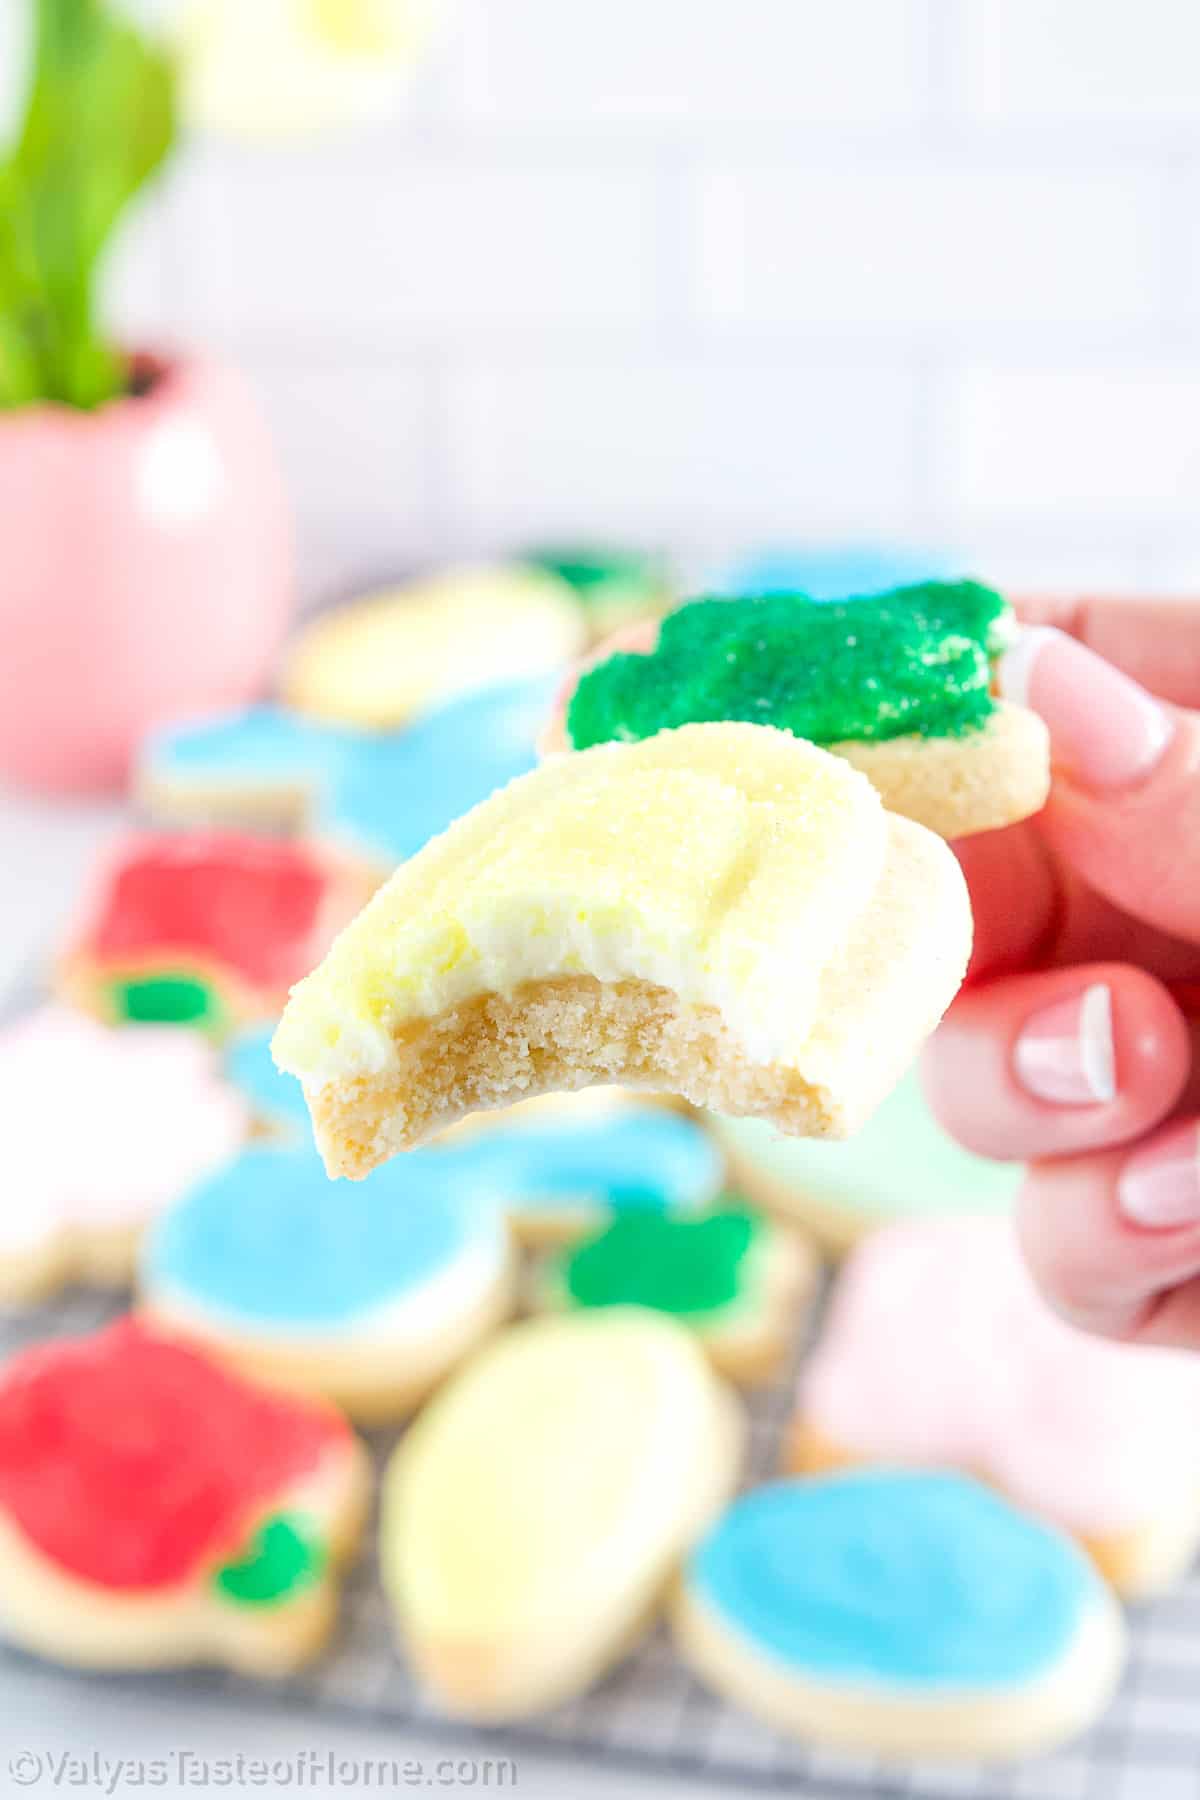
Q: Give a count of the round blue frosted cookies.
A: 2